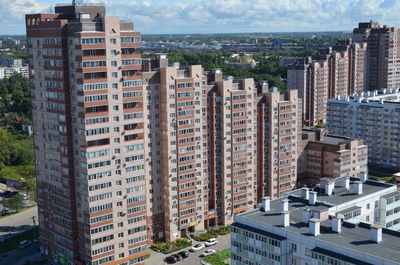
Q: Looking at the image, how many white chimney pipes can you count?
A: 13